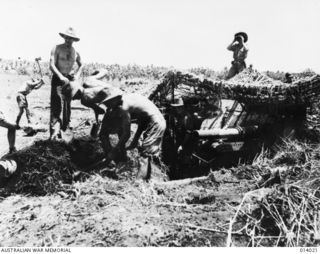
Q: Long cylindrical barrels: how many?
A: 1